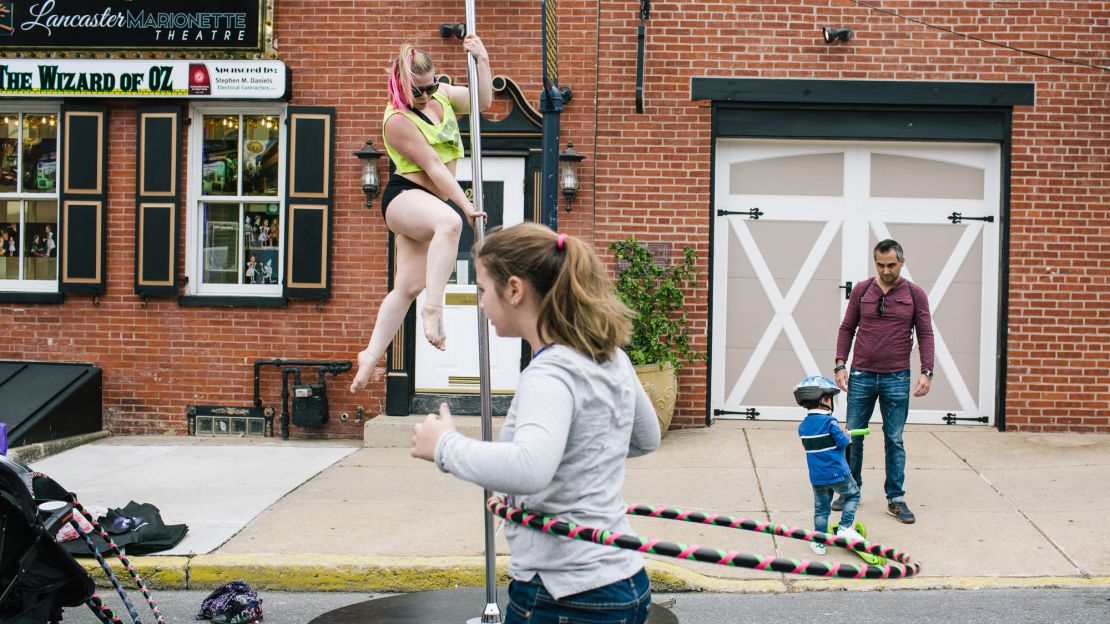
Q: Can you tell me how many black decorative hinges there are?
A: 4